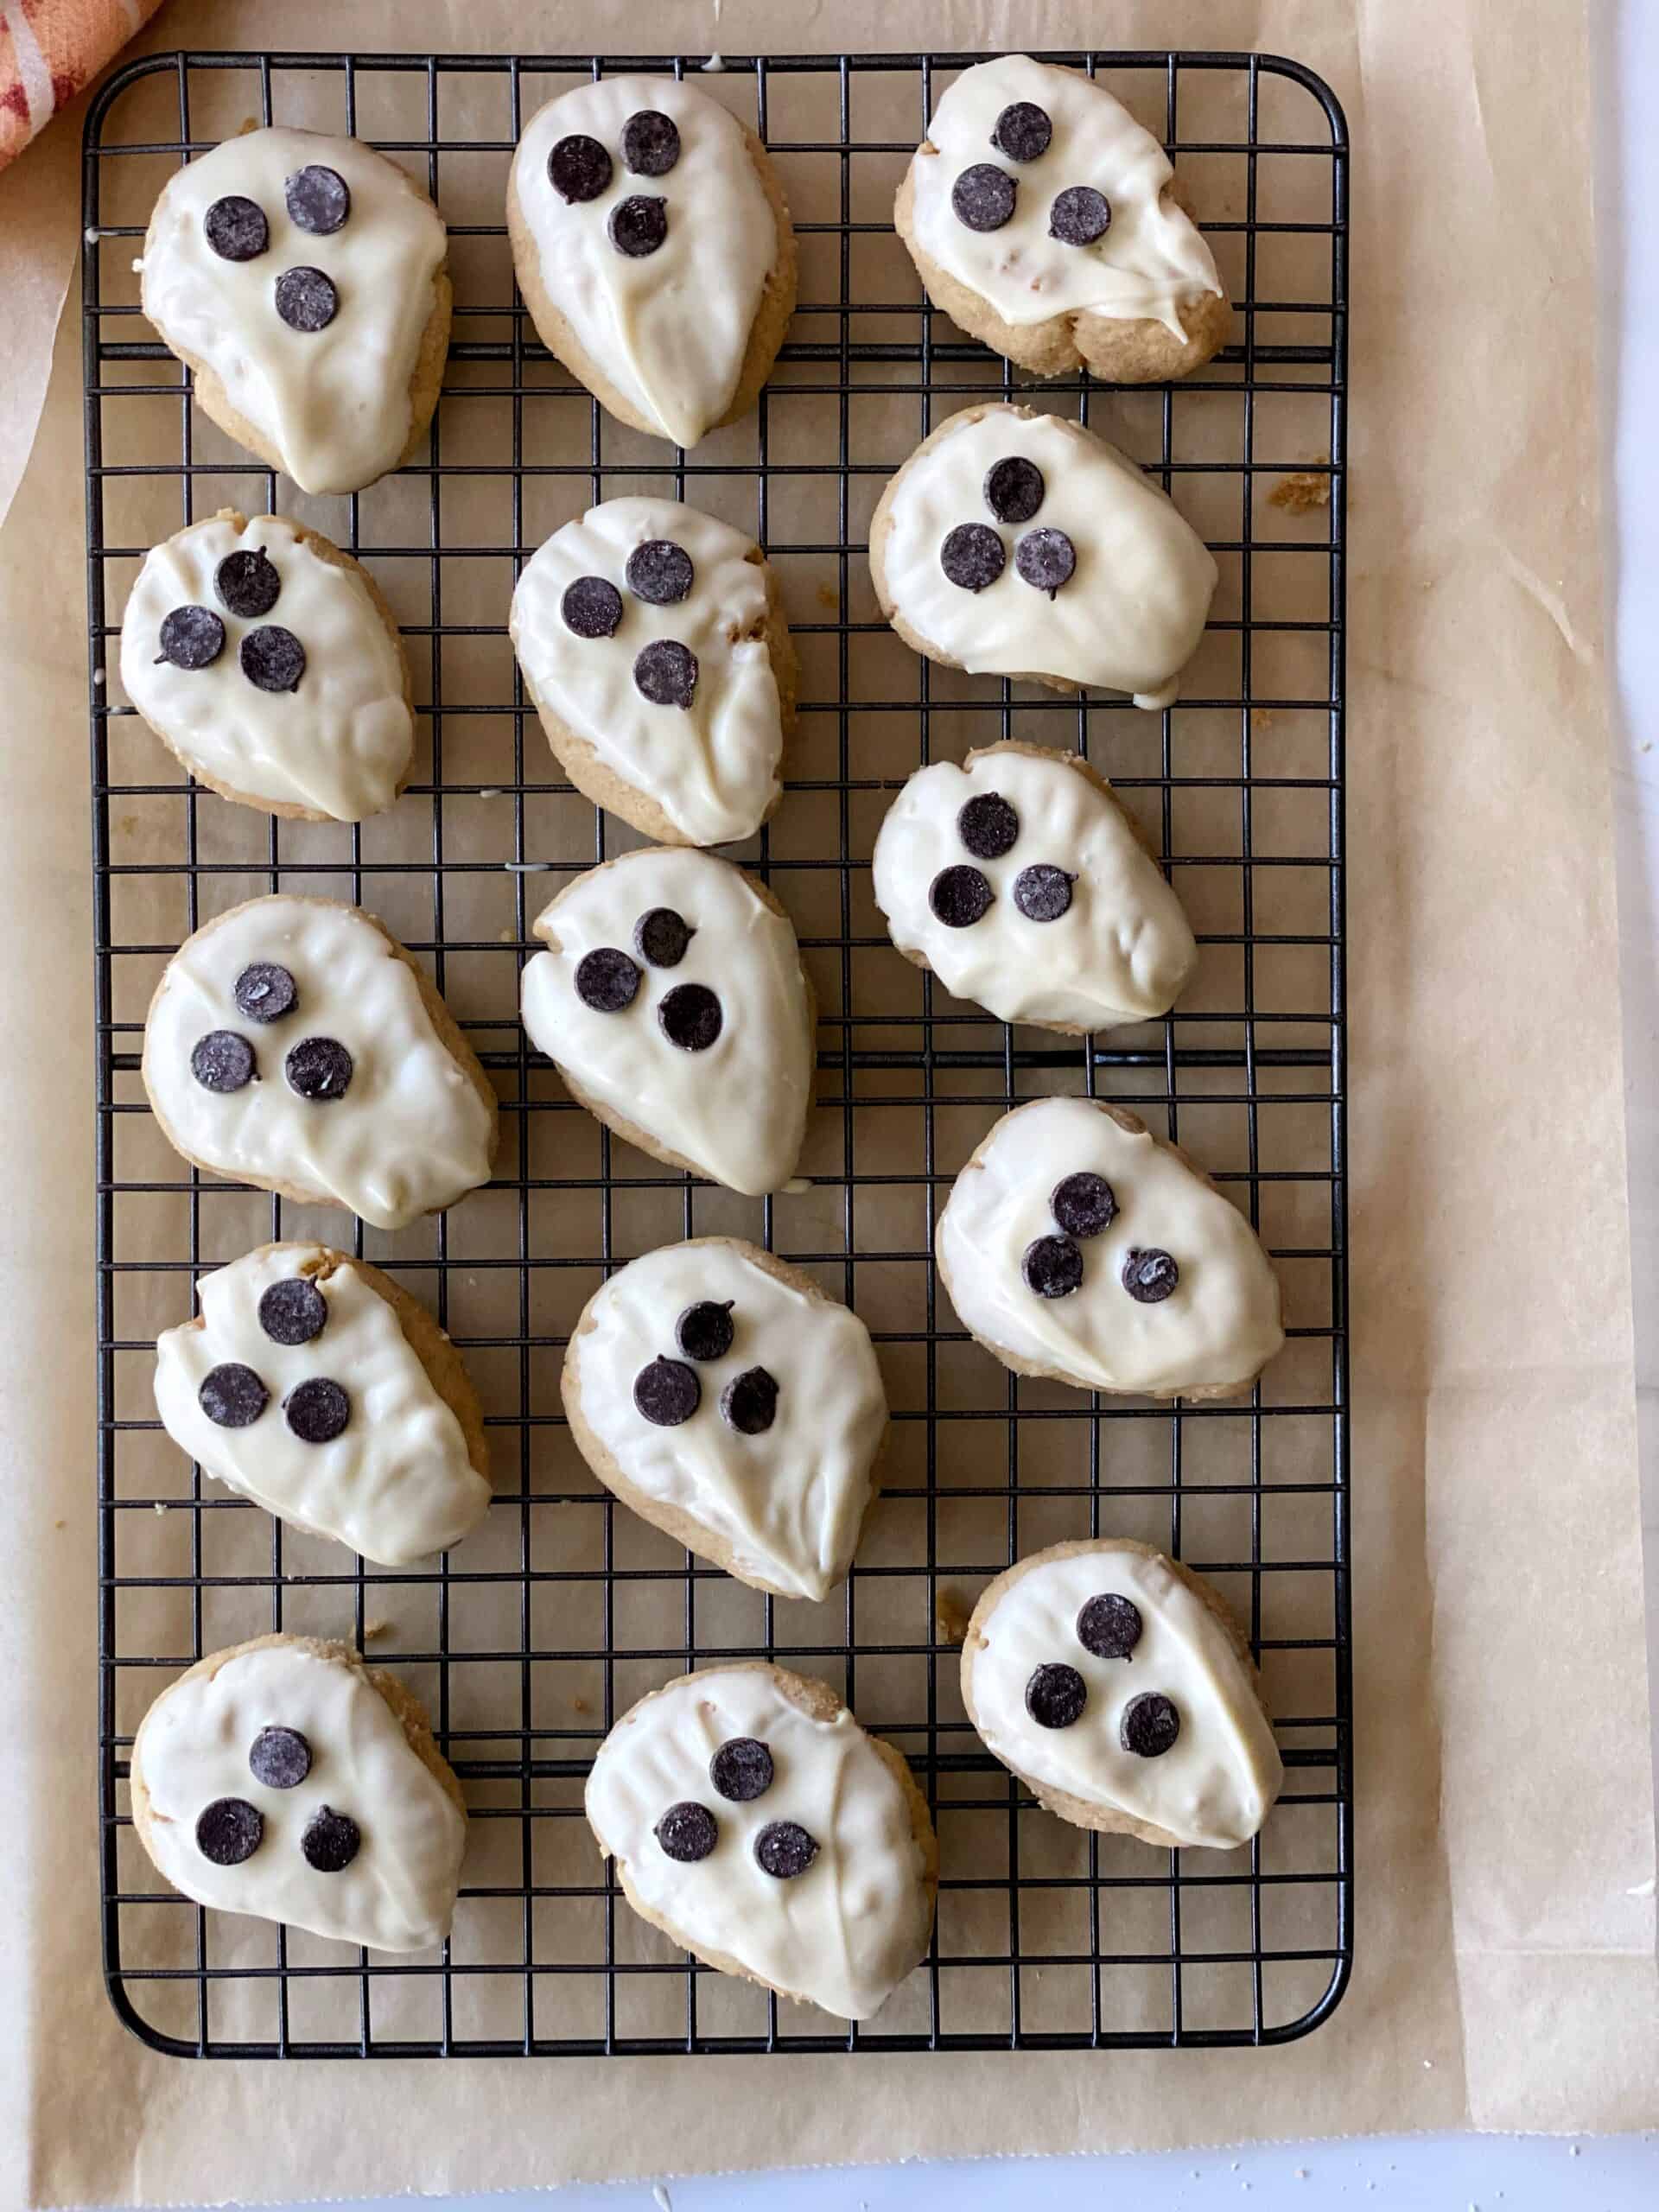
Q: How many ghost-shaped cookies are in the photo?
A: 15